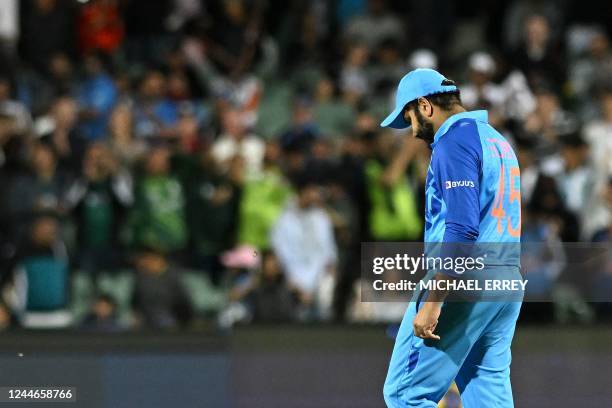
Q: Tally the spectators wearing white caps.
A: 2